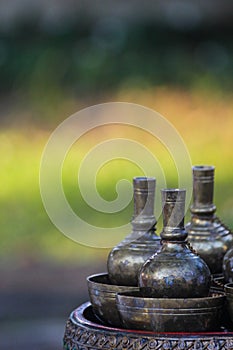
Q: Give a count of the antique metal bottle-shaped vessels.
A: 3